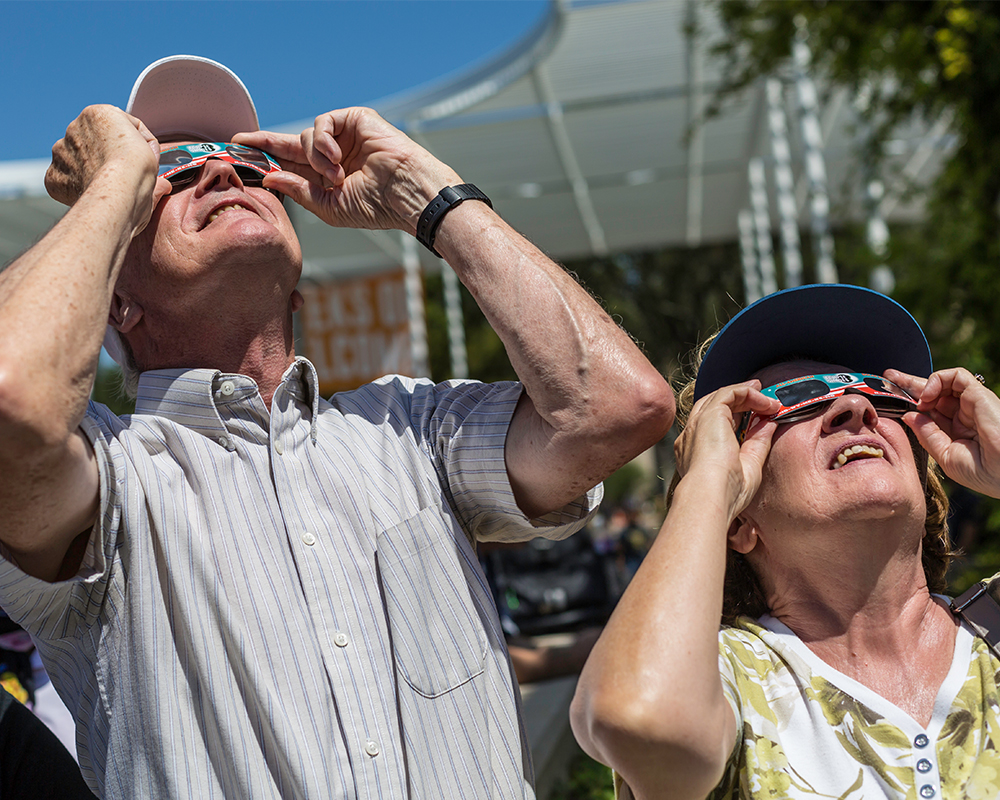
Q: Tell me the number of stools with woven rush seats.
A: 0